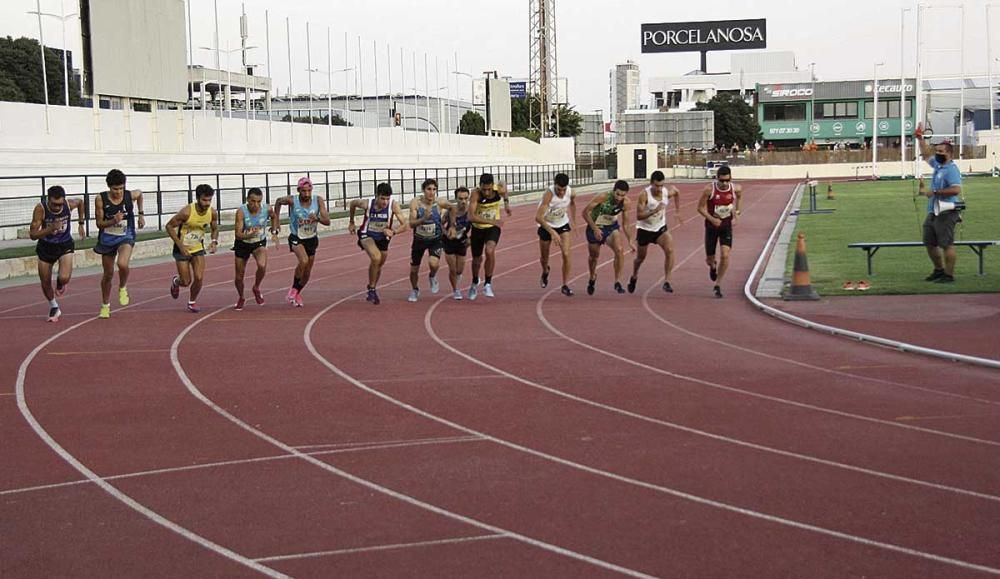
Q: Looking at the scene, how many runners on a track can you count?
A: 13